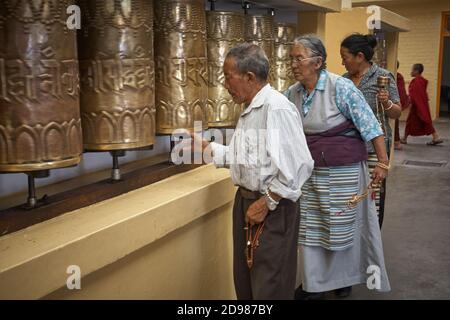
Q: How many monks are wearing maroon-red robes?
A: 2